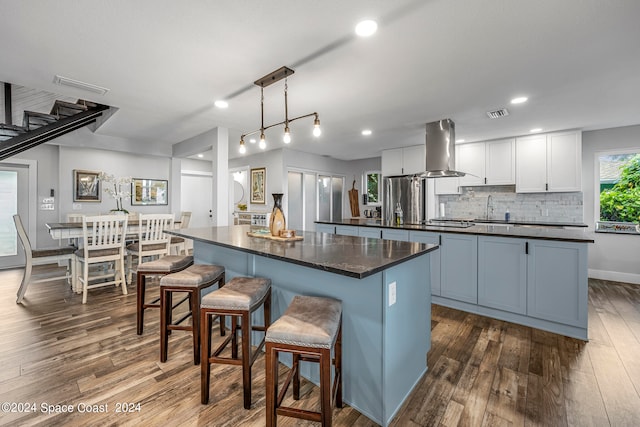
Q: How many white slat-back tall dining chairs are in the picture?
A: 6